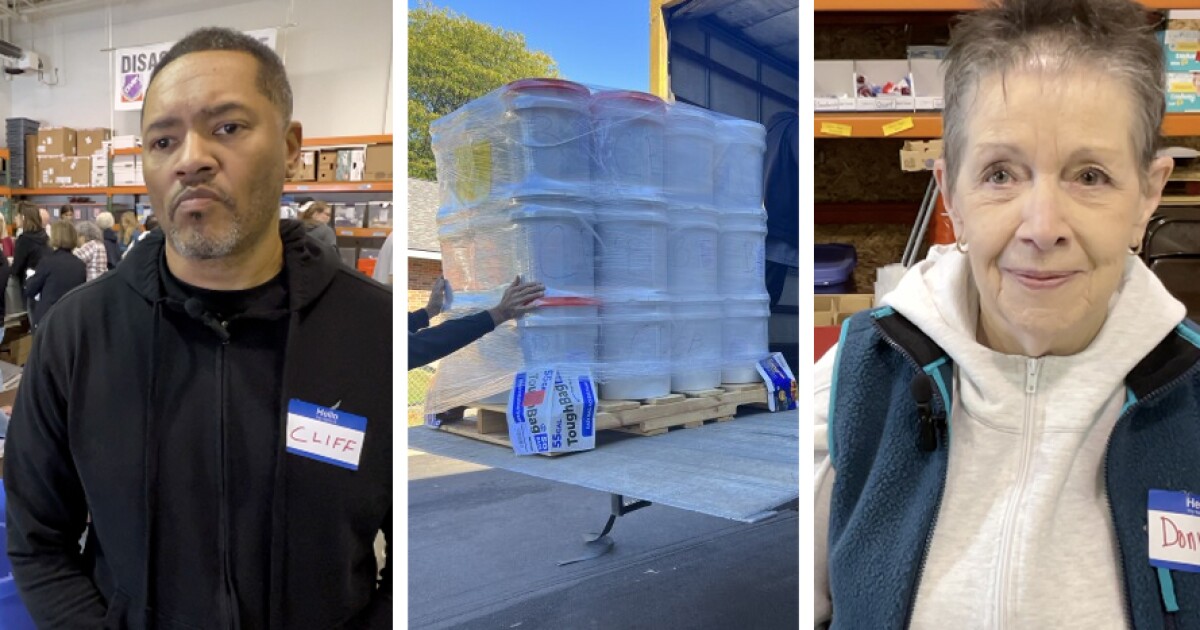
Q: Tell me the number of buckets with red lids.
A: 3